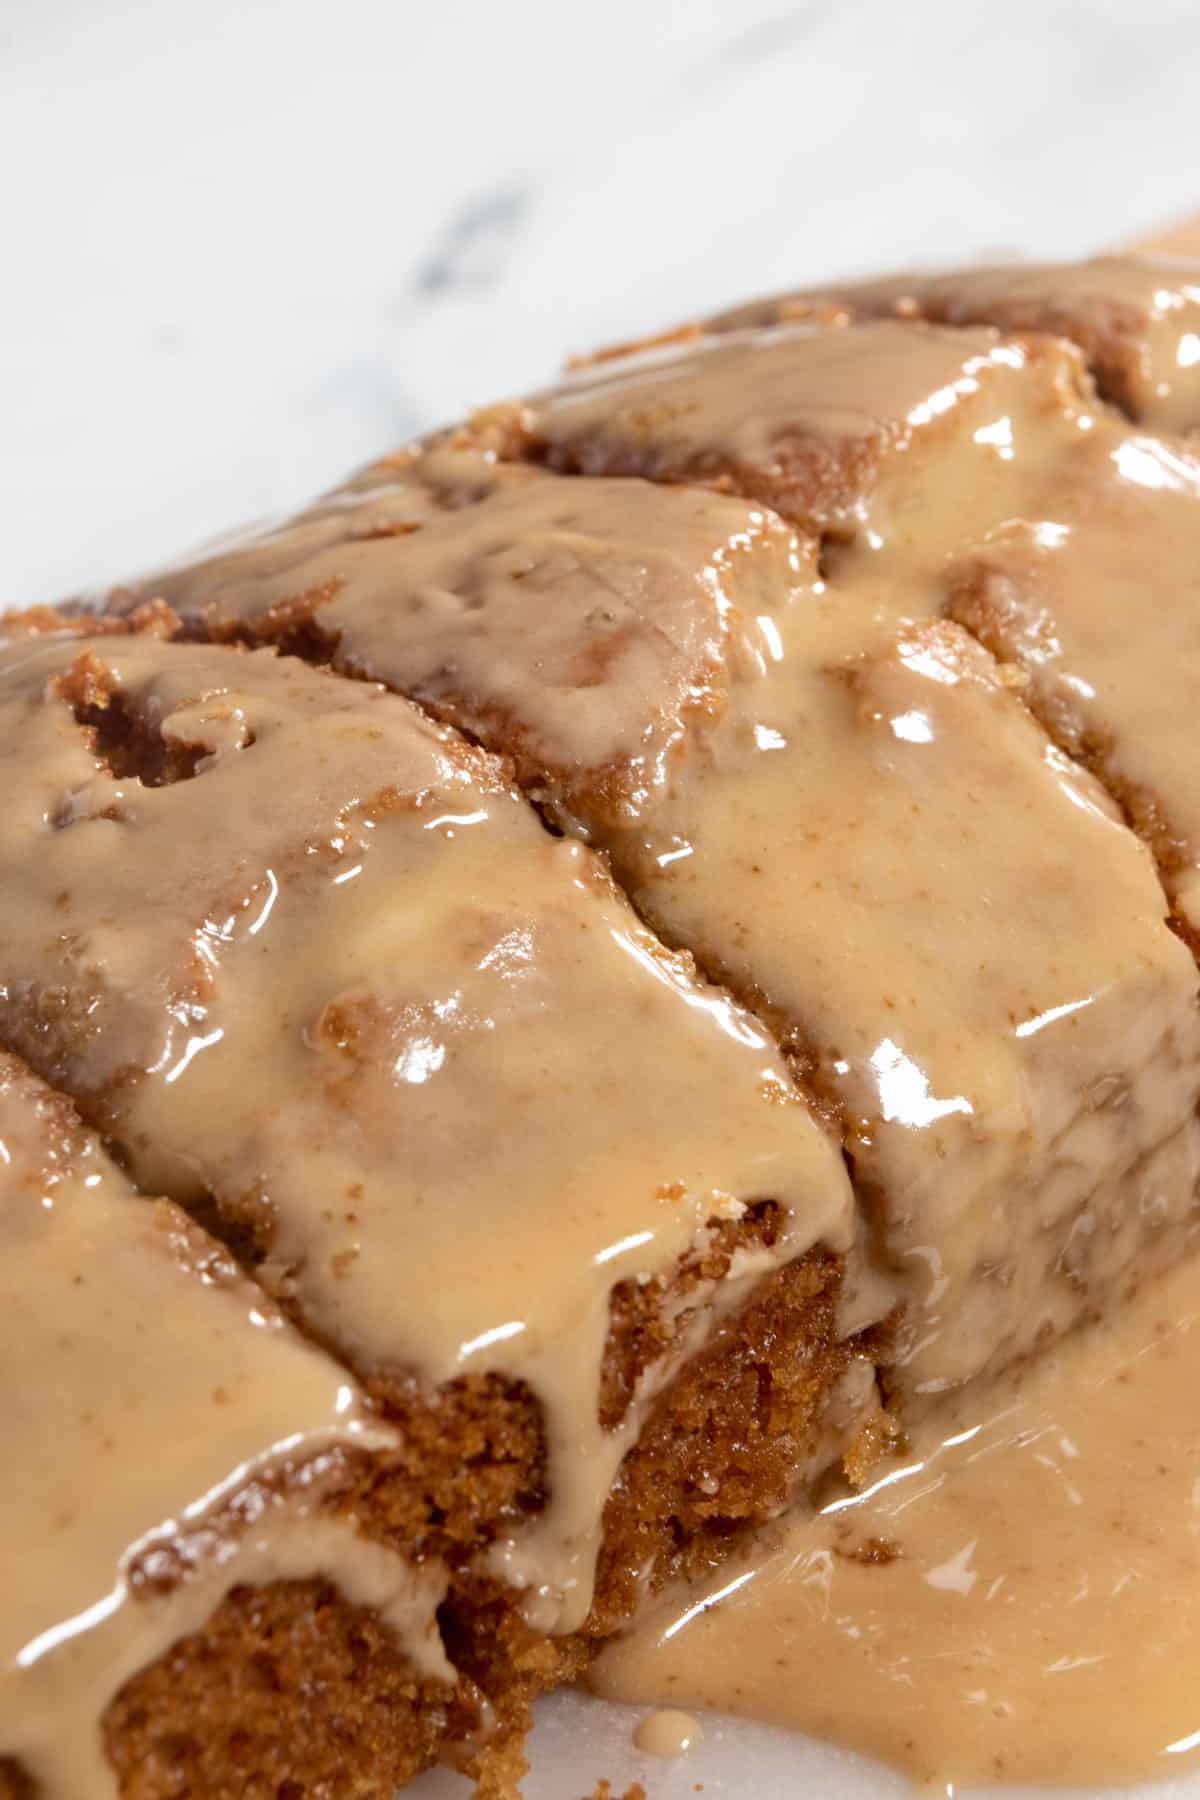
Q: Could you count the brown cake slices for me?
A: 5